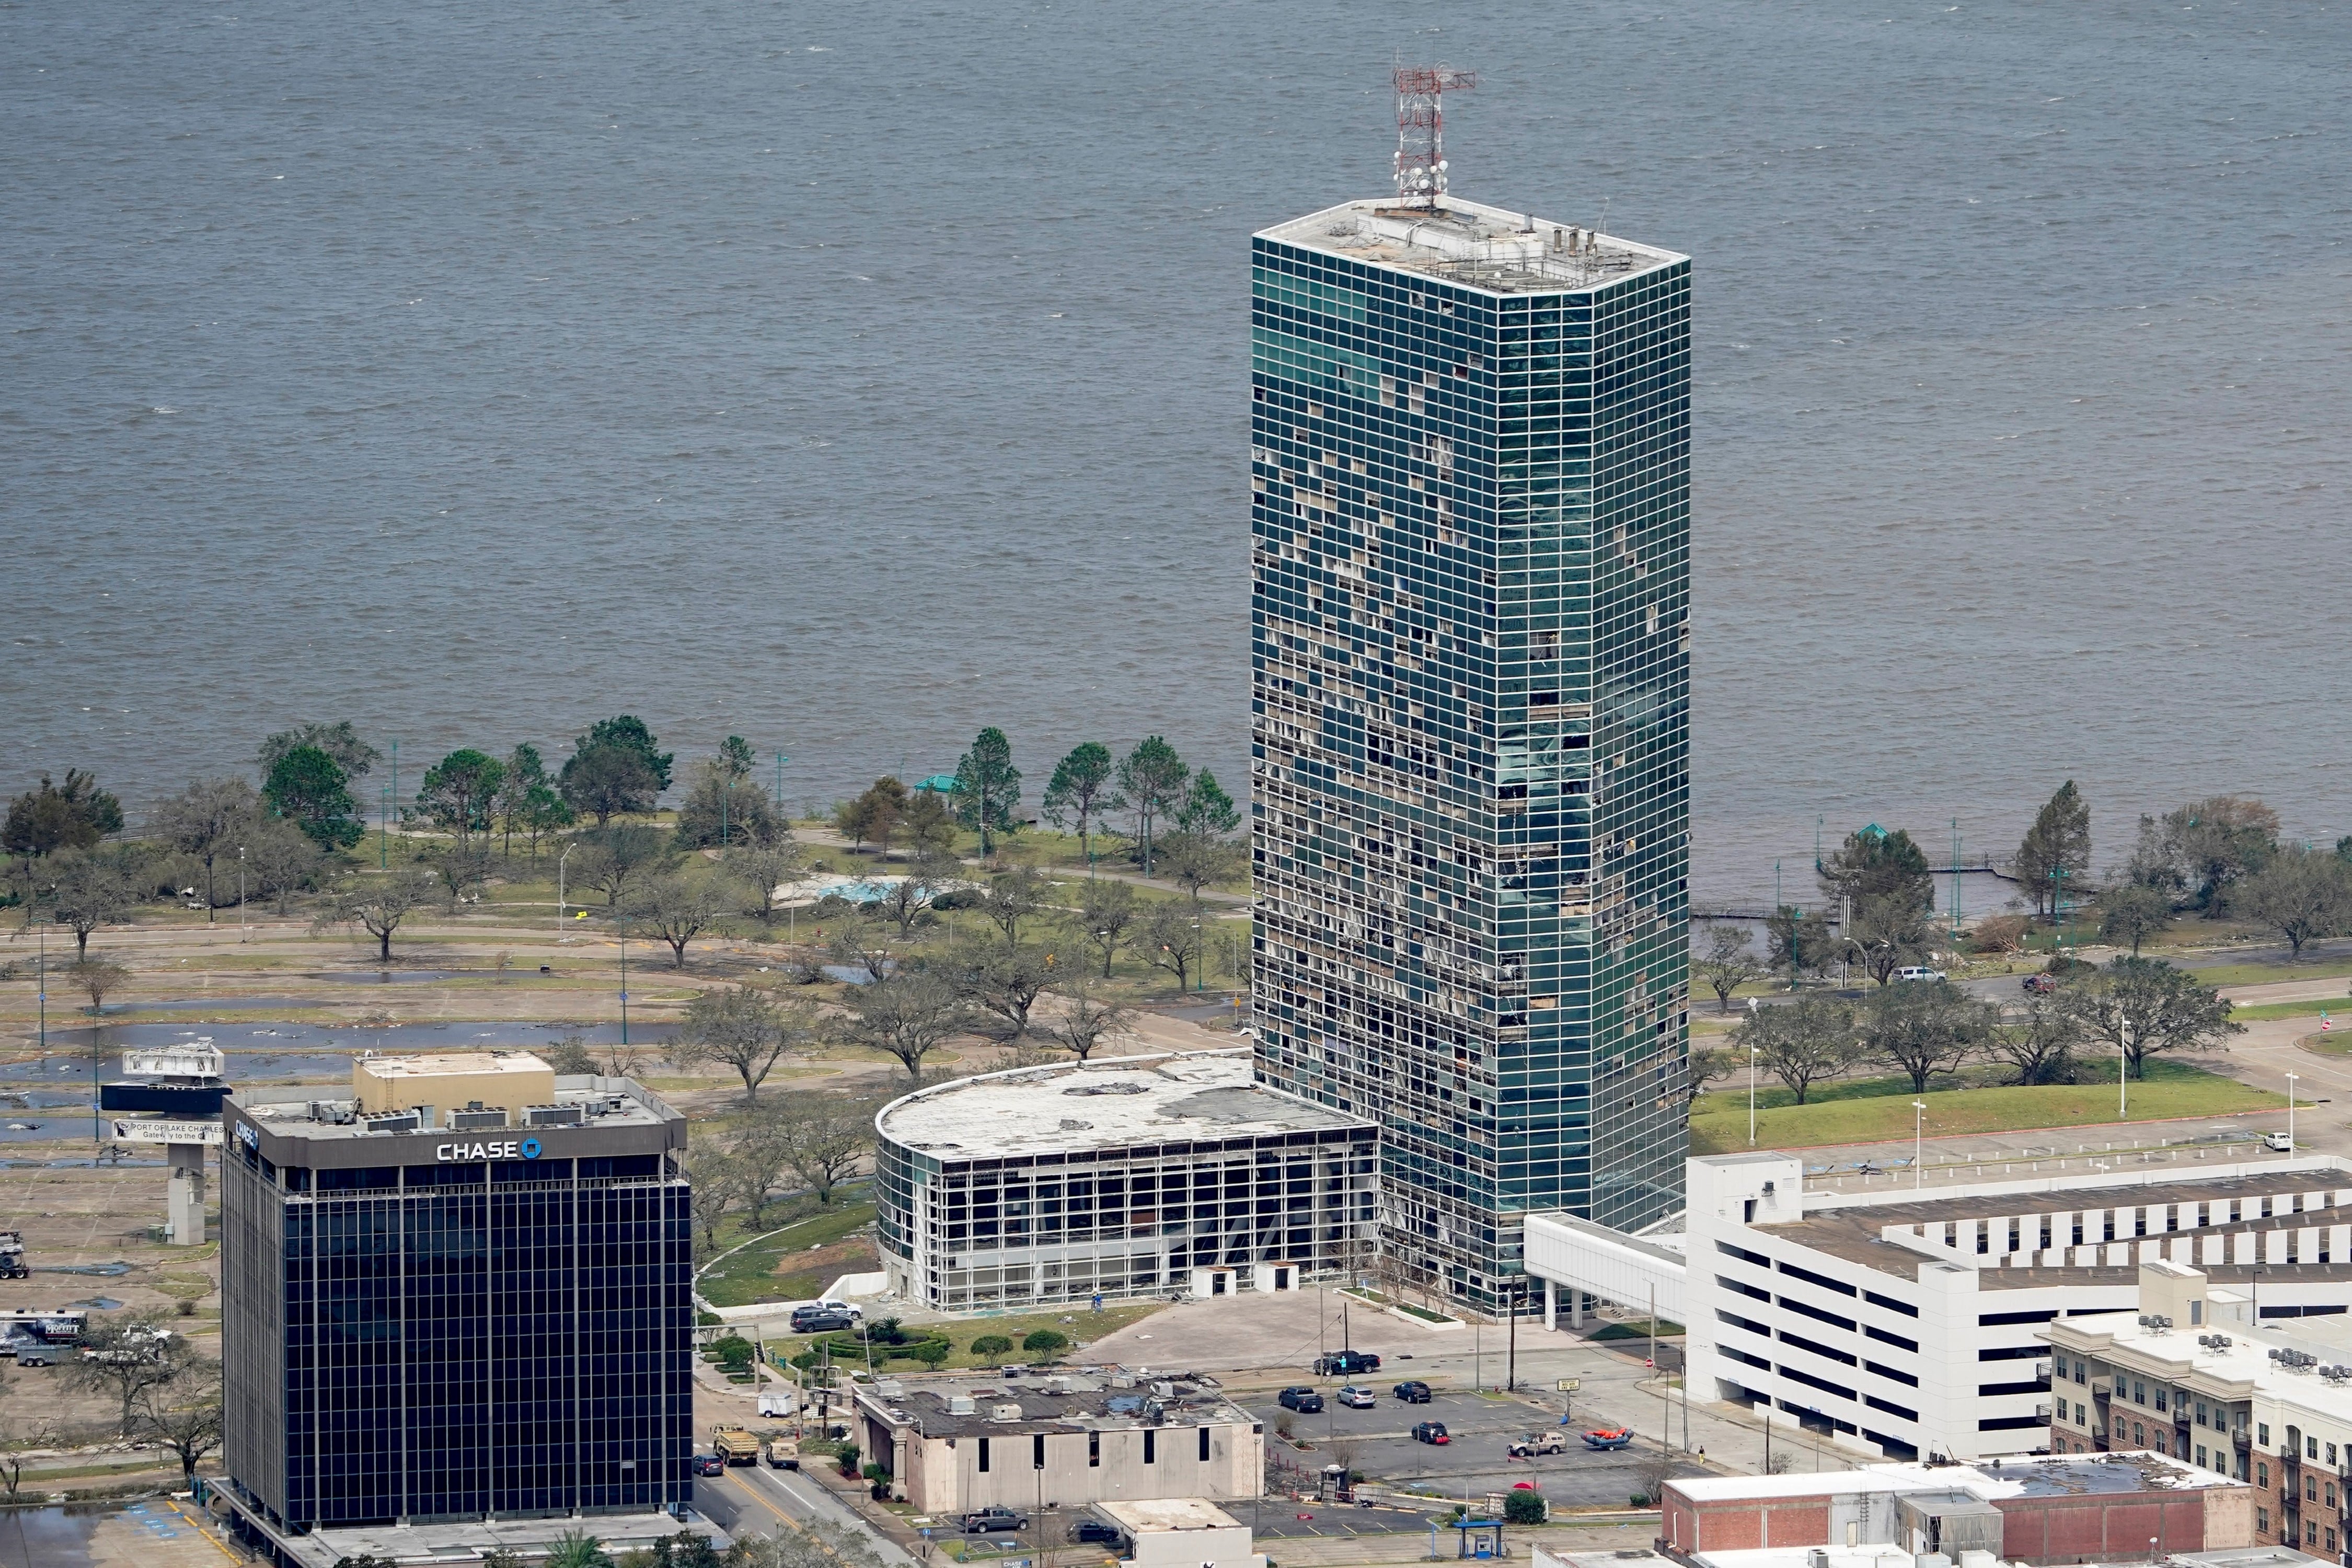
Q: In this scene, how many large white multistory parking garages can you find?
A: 1